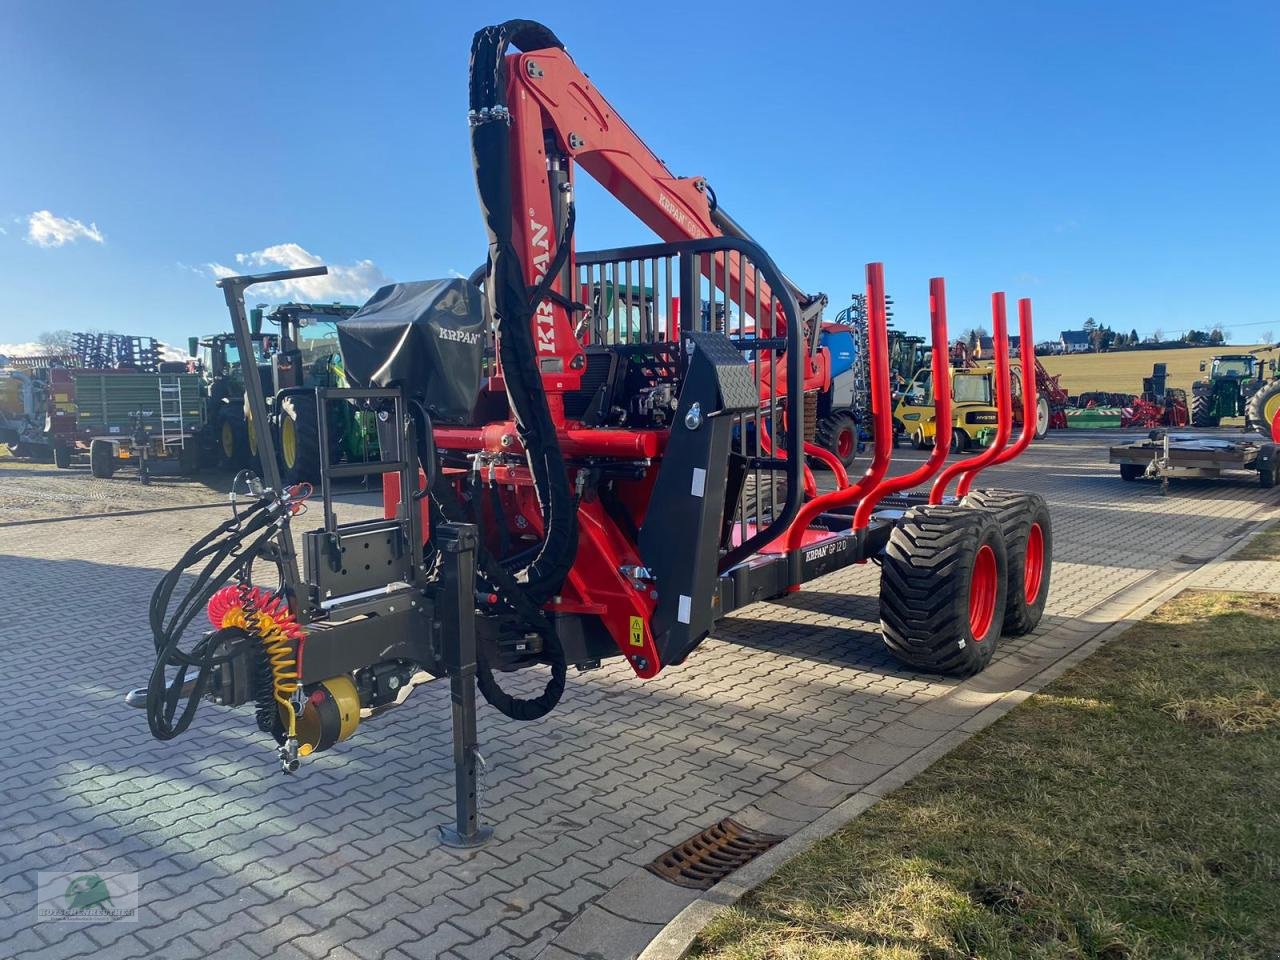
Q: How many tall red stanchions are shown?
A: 4